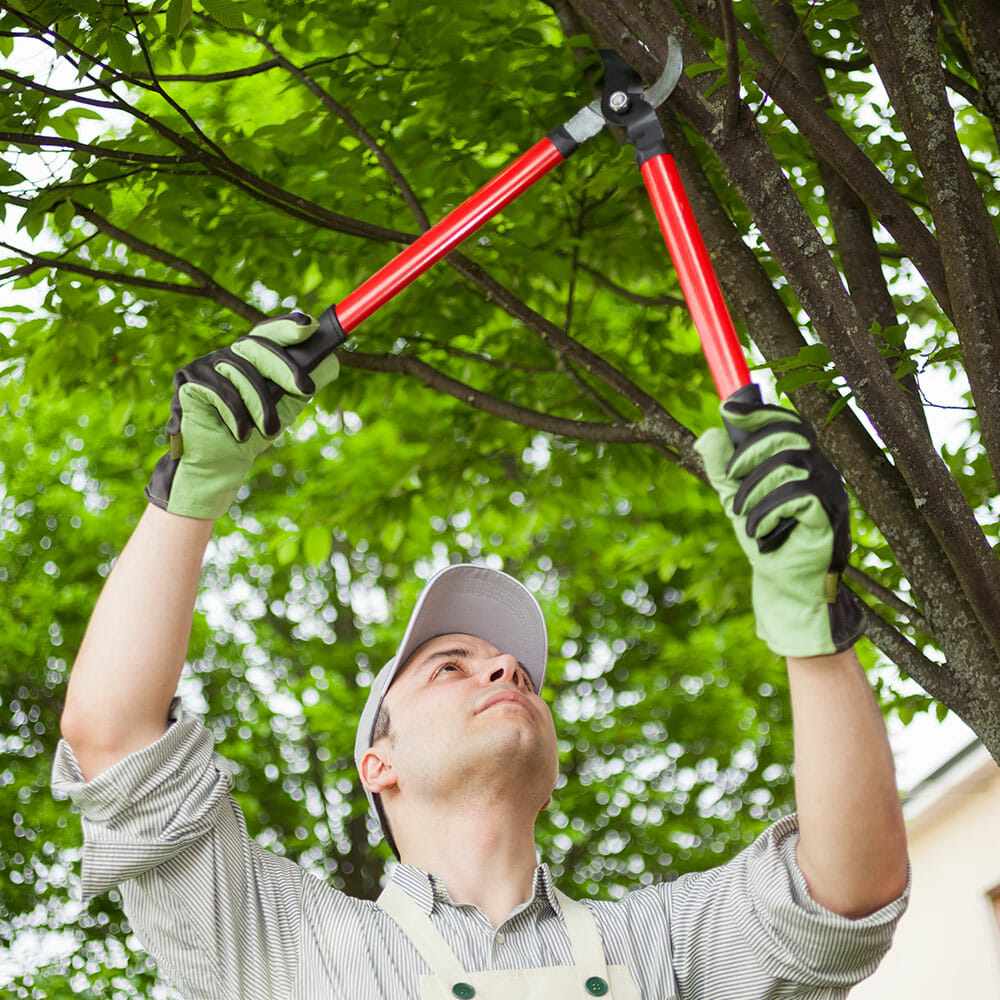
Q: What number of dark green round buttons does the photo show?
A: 2